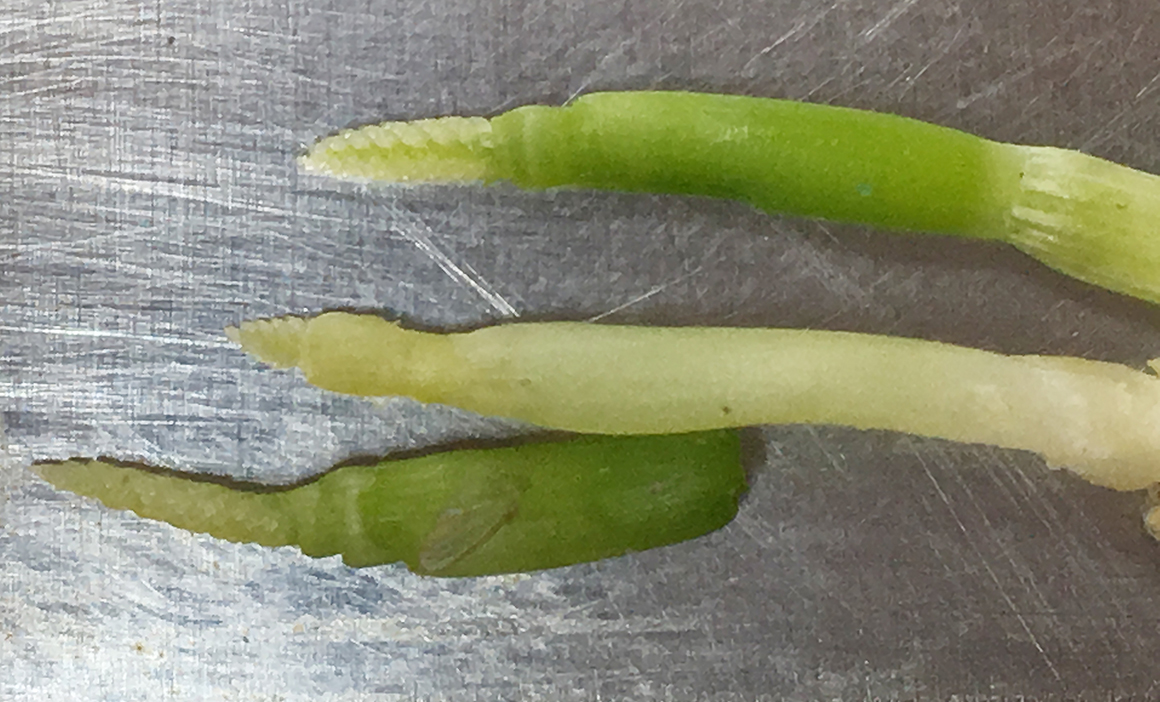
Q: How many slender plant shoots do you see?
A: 3